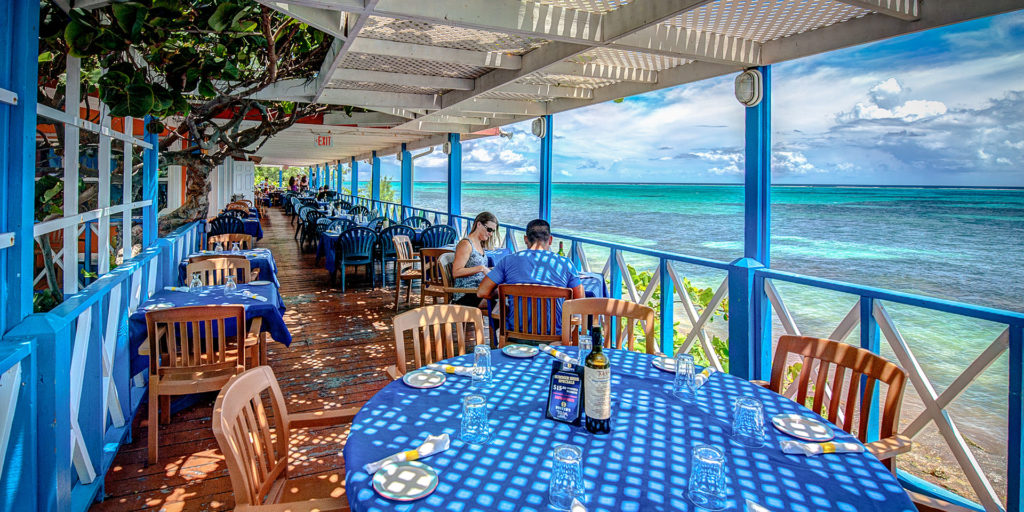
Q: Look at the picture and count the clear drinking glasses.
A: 11